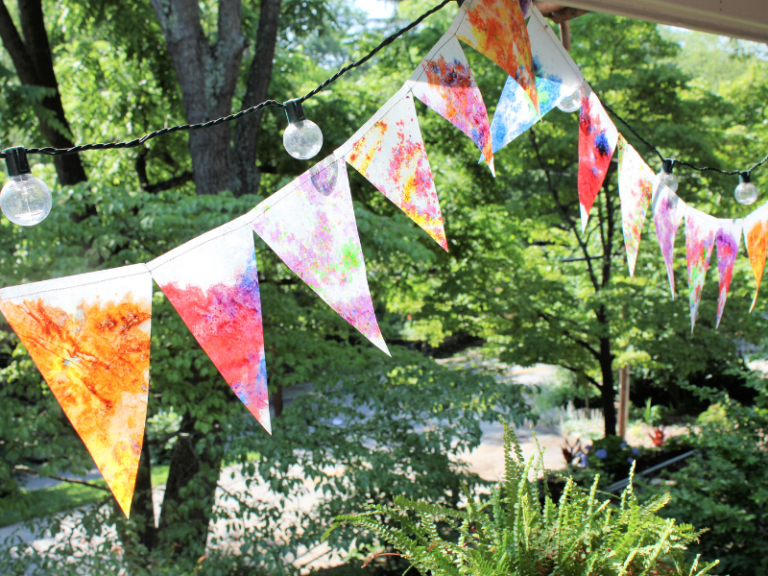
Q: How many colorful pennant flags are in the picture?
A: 13